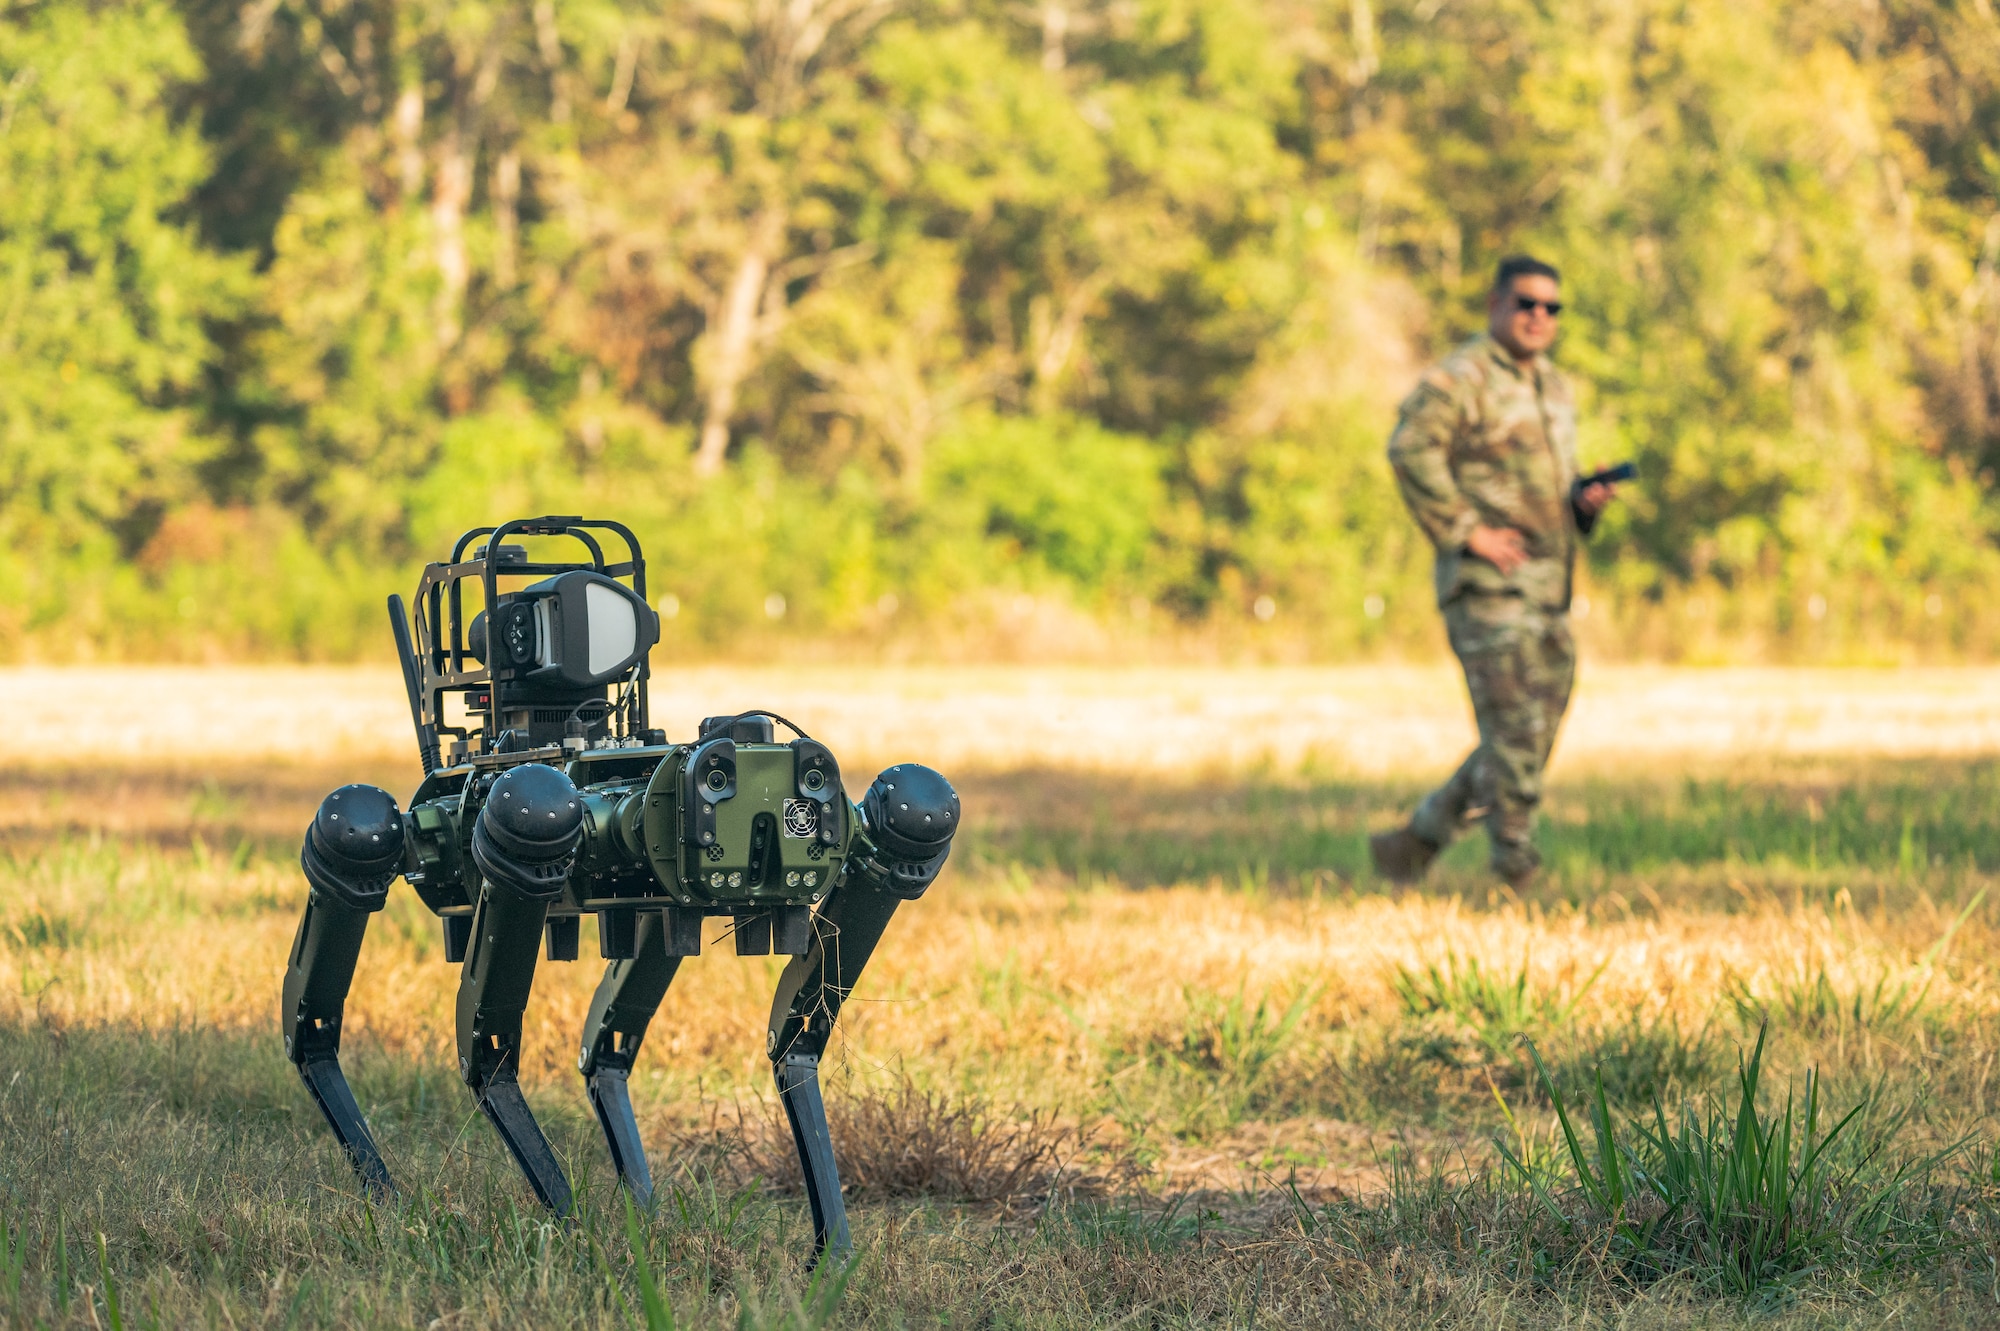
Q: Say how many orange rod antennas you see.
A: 0